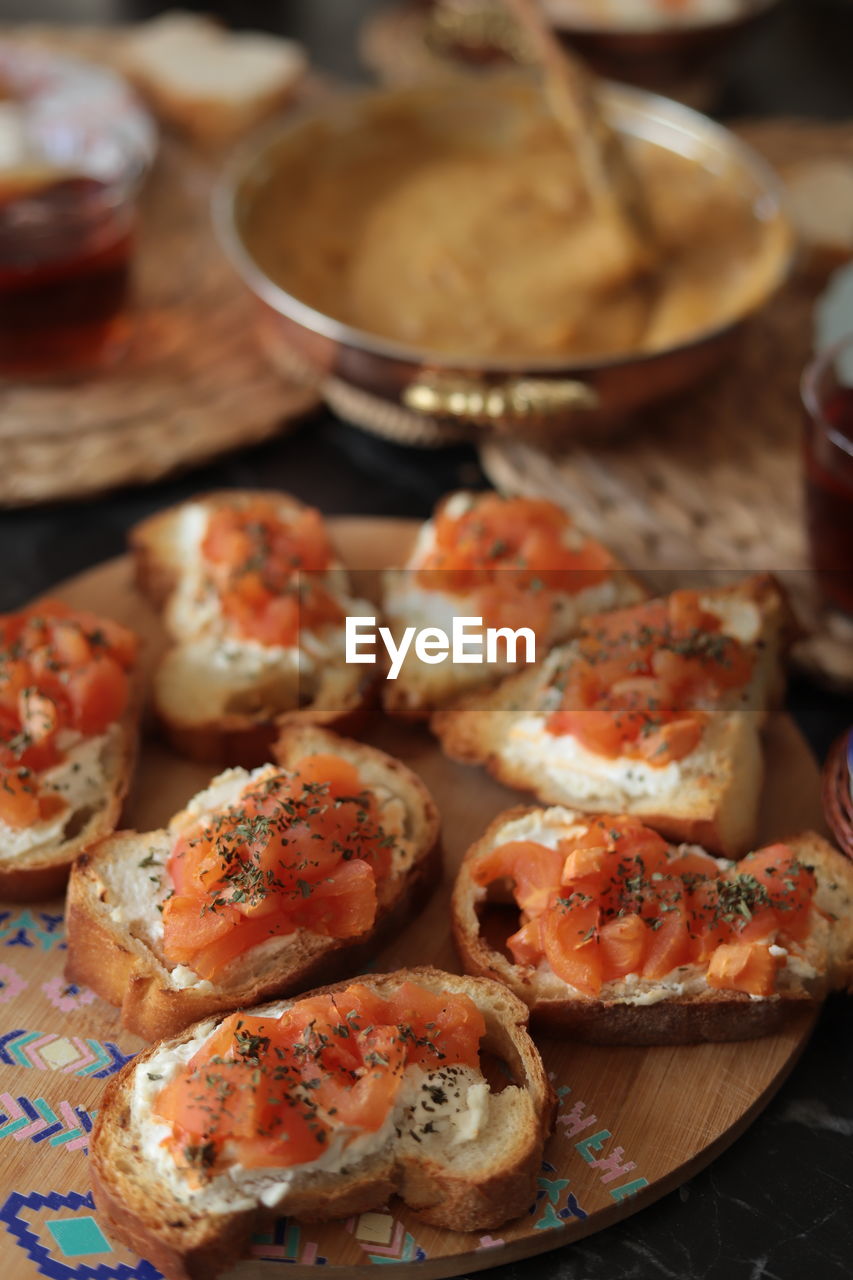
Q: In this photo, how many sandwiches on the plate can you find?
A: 7